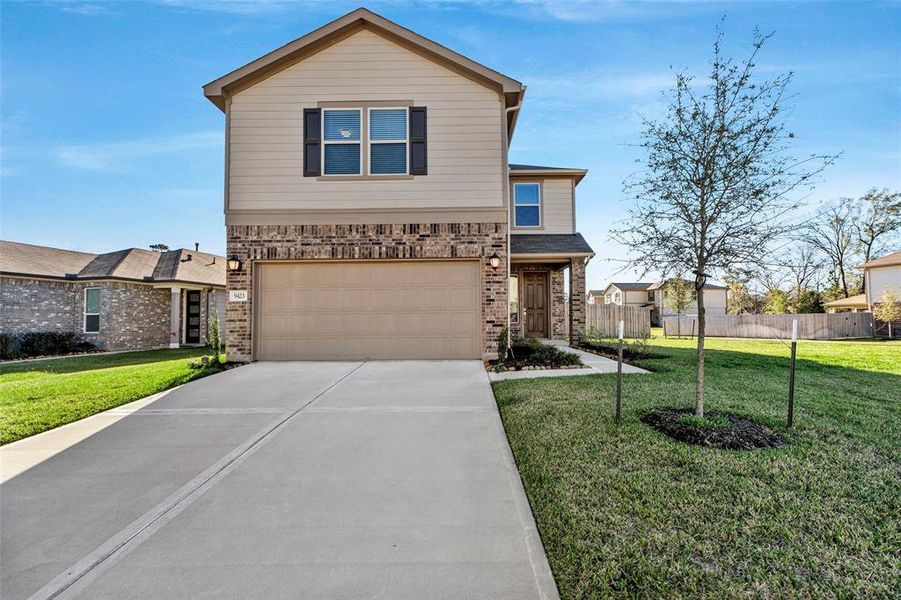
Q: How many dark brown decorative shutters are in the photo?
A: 2